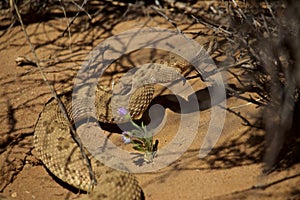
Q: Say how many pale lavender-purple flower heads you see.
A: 2